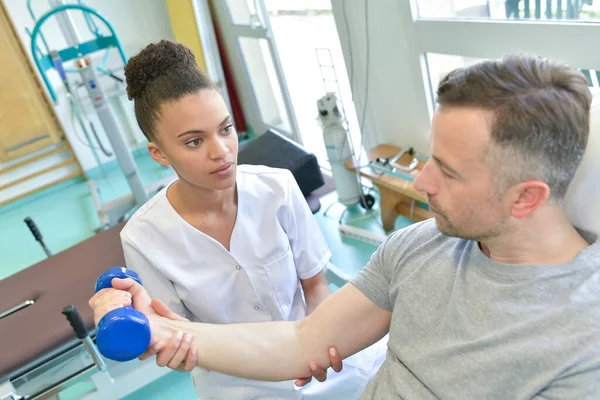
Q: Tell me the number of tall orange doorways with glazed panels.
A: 0